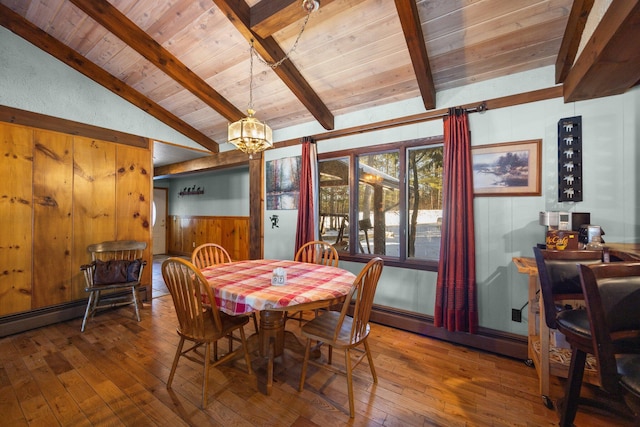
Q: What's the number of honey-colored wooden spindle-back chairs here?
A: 4